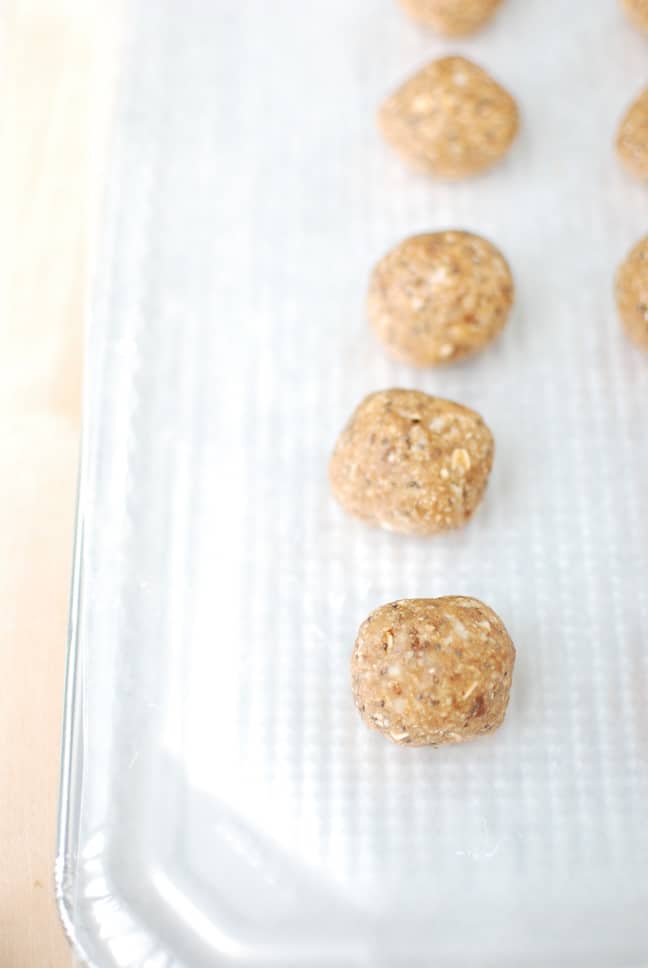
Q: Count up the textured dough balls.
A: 8